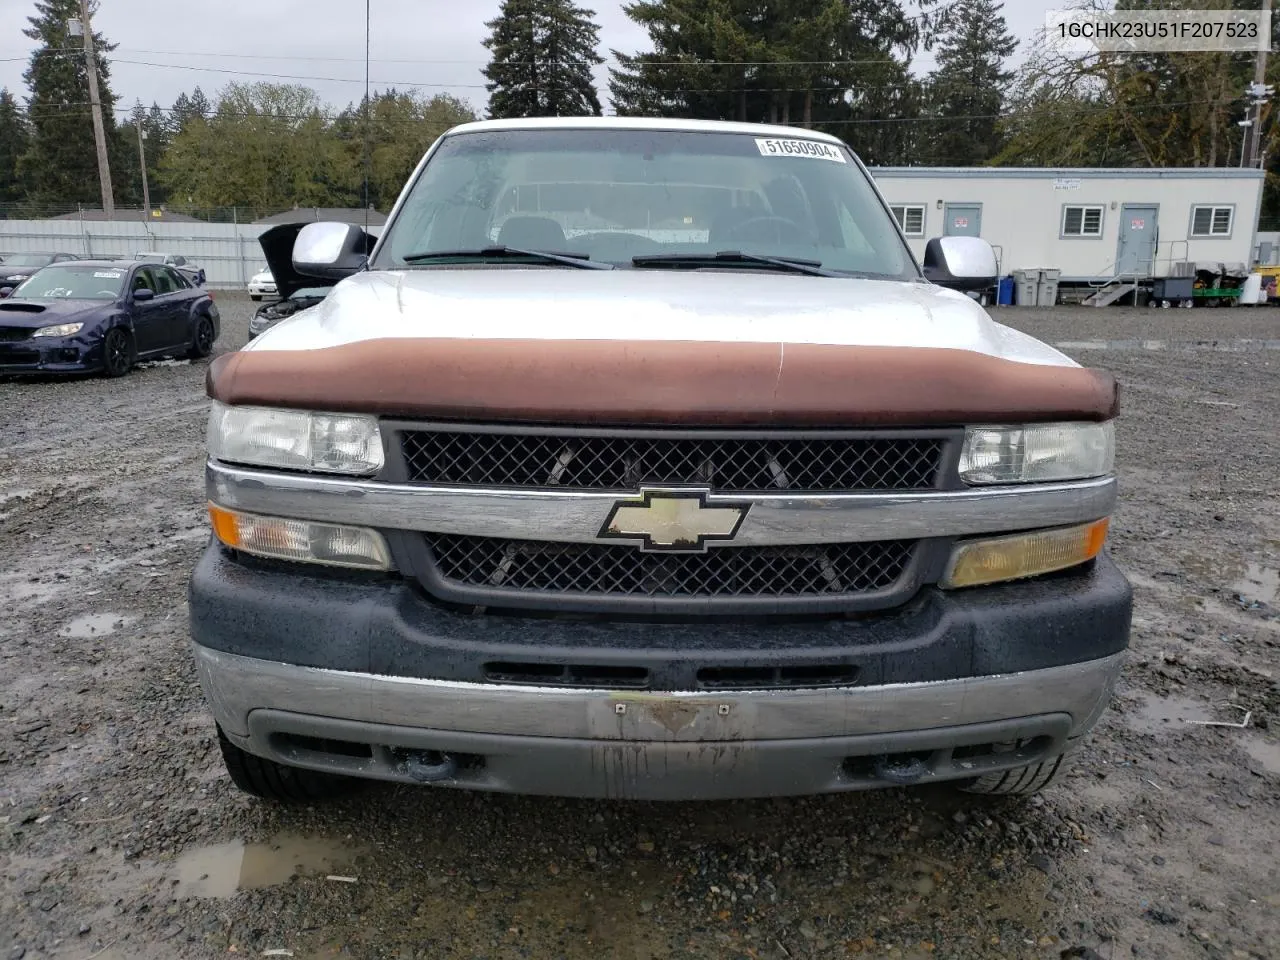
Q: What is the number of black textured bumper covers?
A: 1